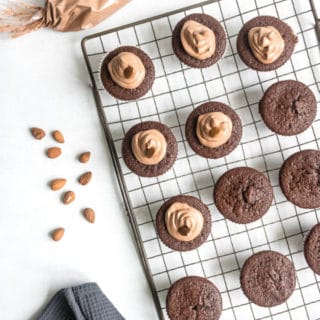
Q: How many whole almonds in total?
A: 9